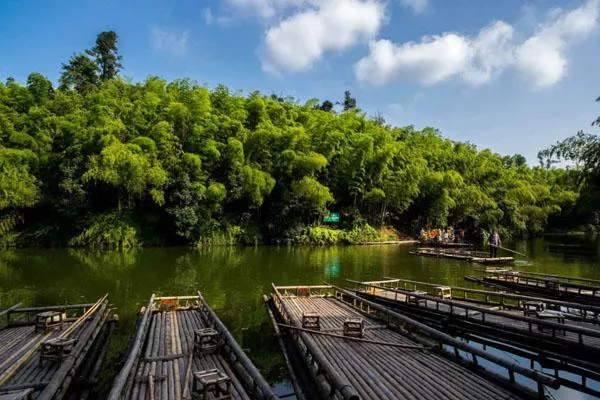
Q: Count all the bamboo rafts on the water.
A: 7